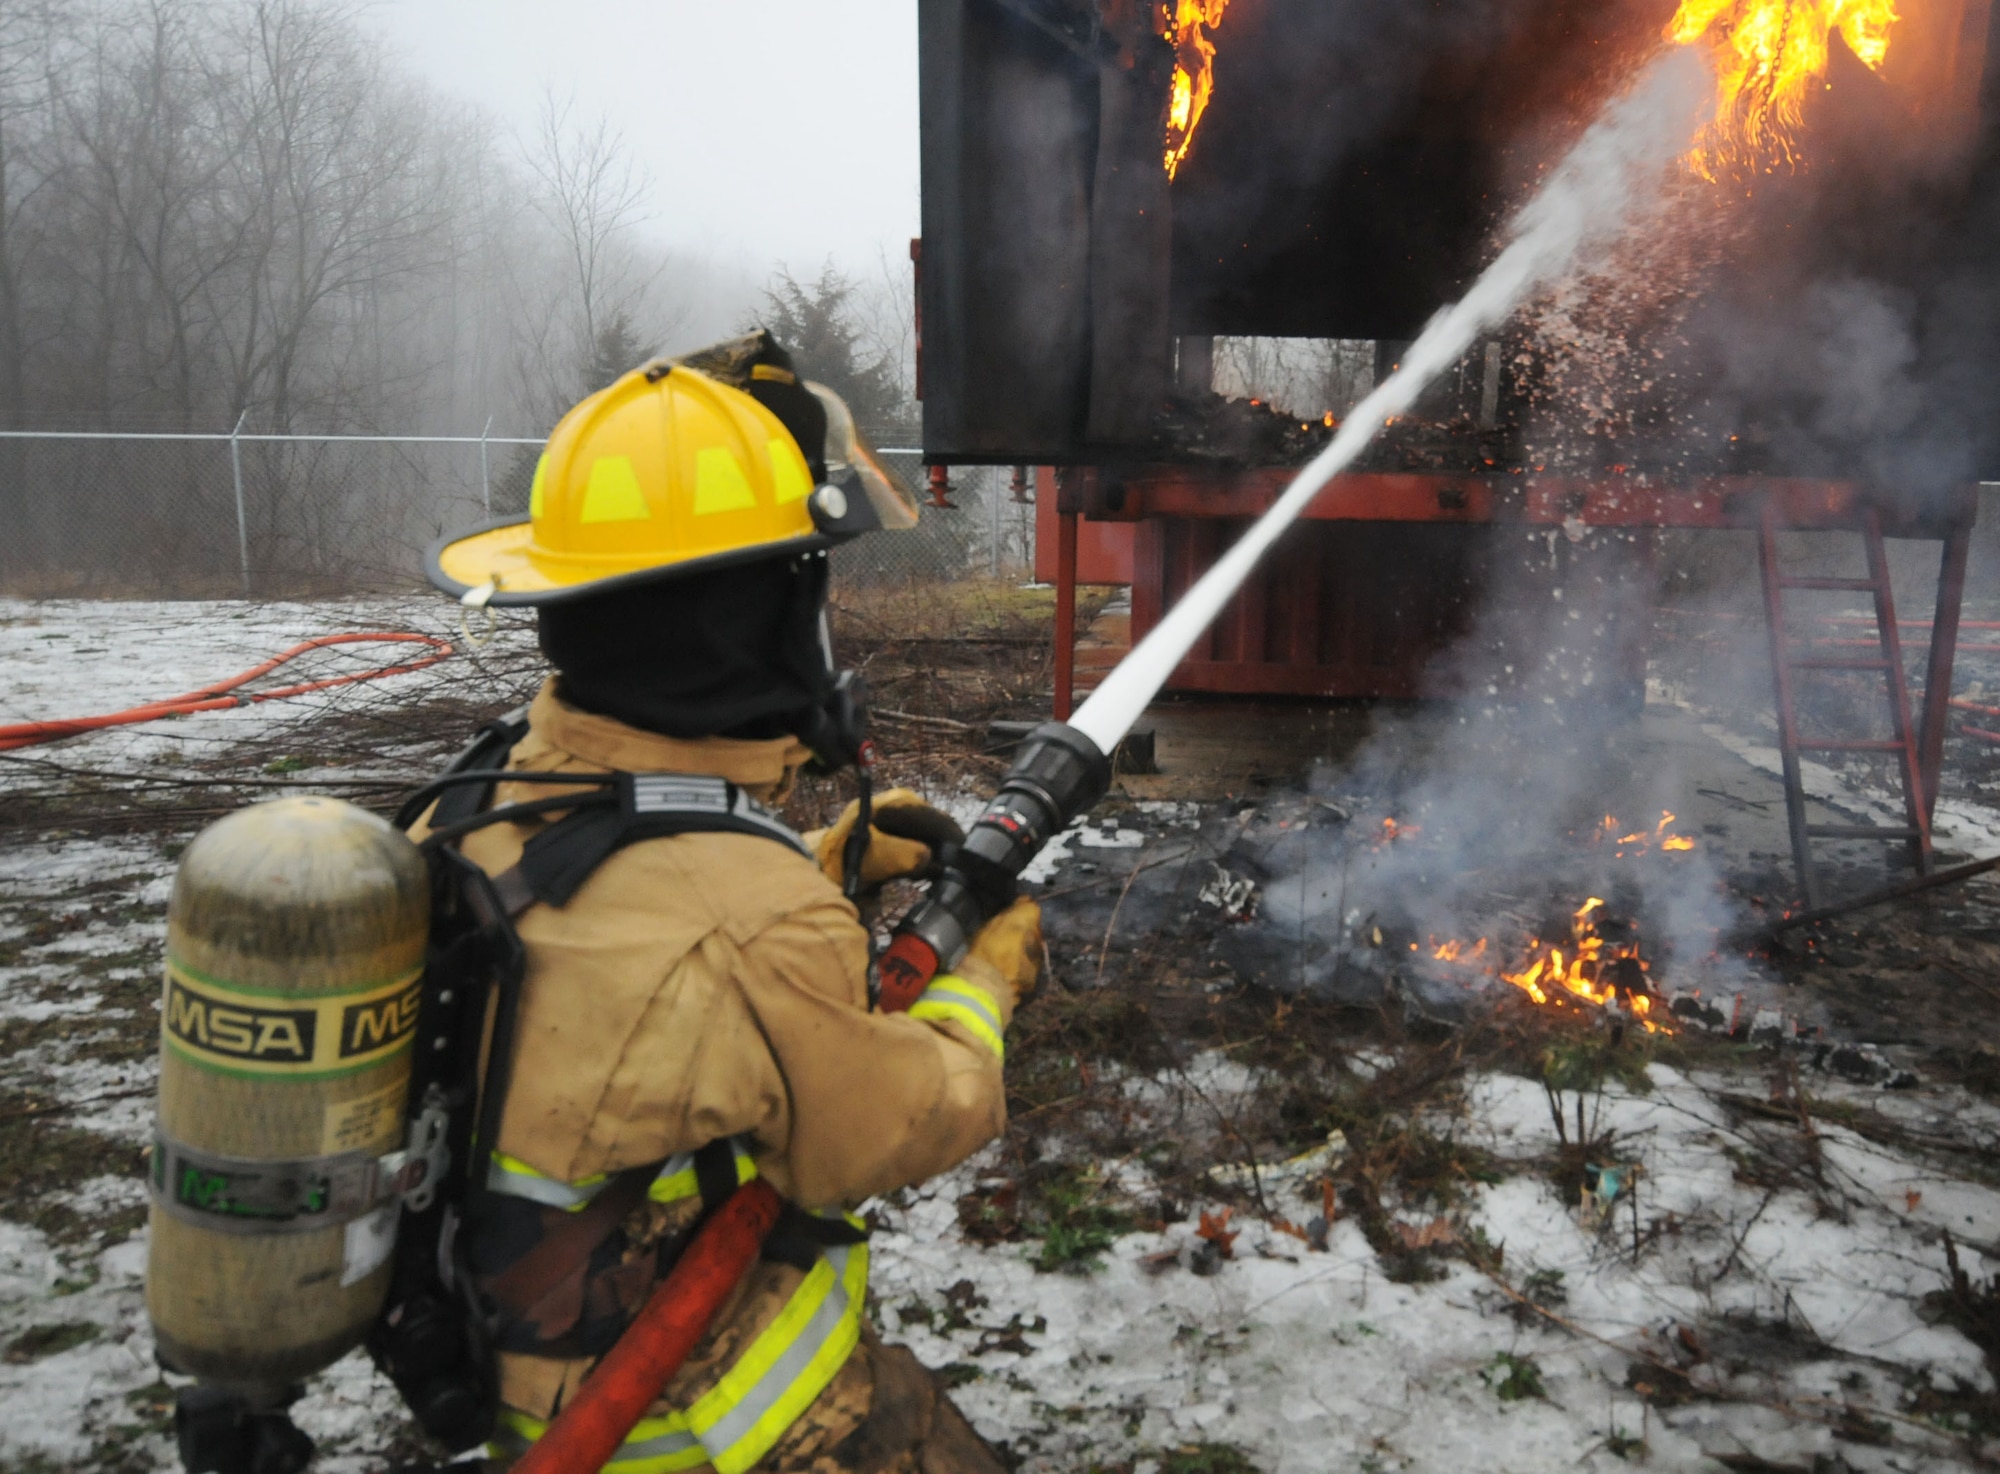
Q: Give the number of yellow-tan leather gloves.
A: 2